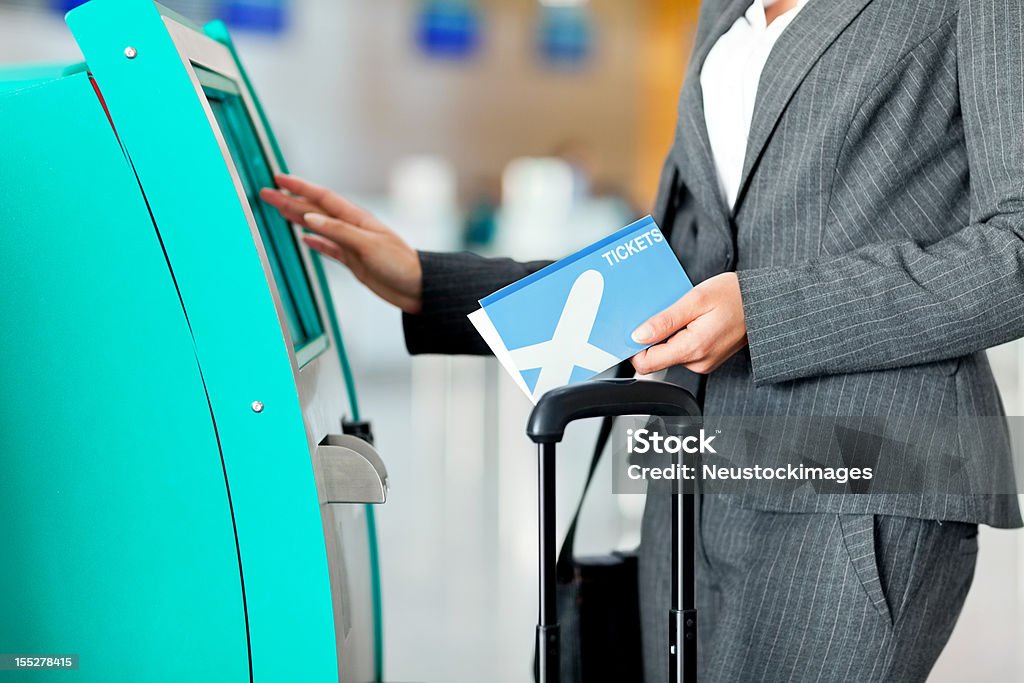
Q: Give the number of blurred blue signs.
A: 4